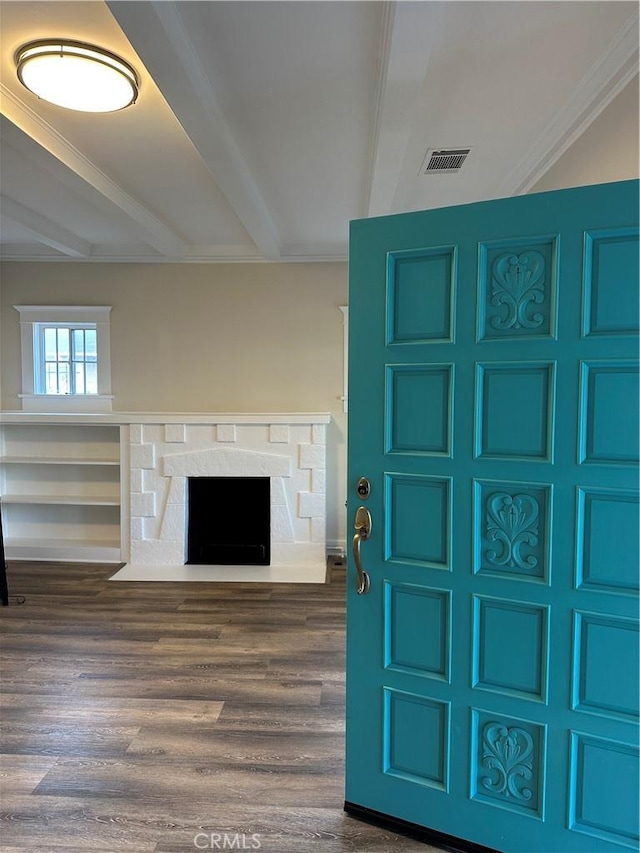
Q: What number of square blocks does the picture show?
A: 15